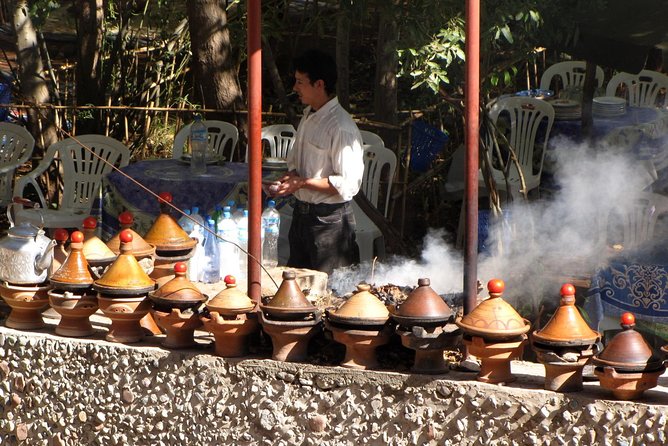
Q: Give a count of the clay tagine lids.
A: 14